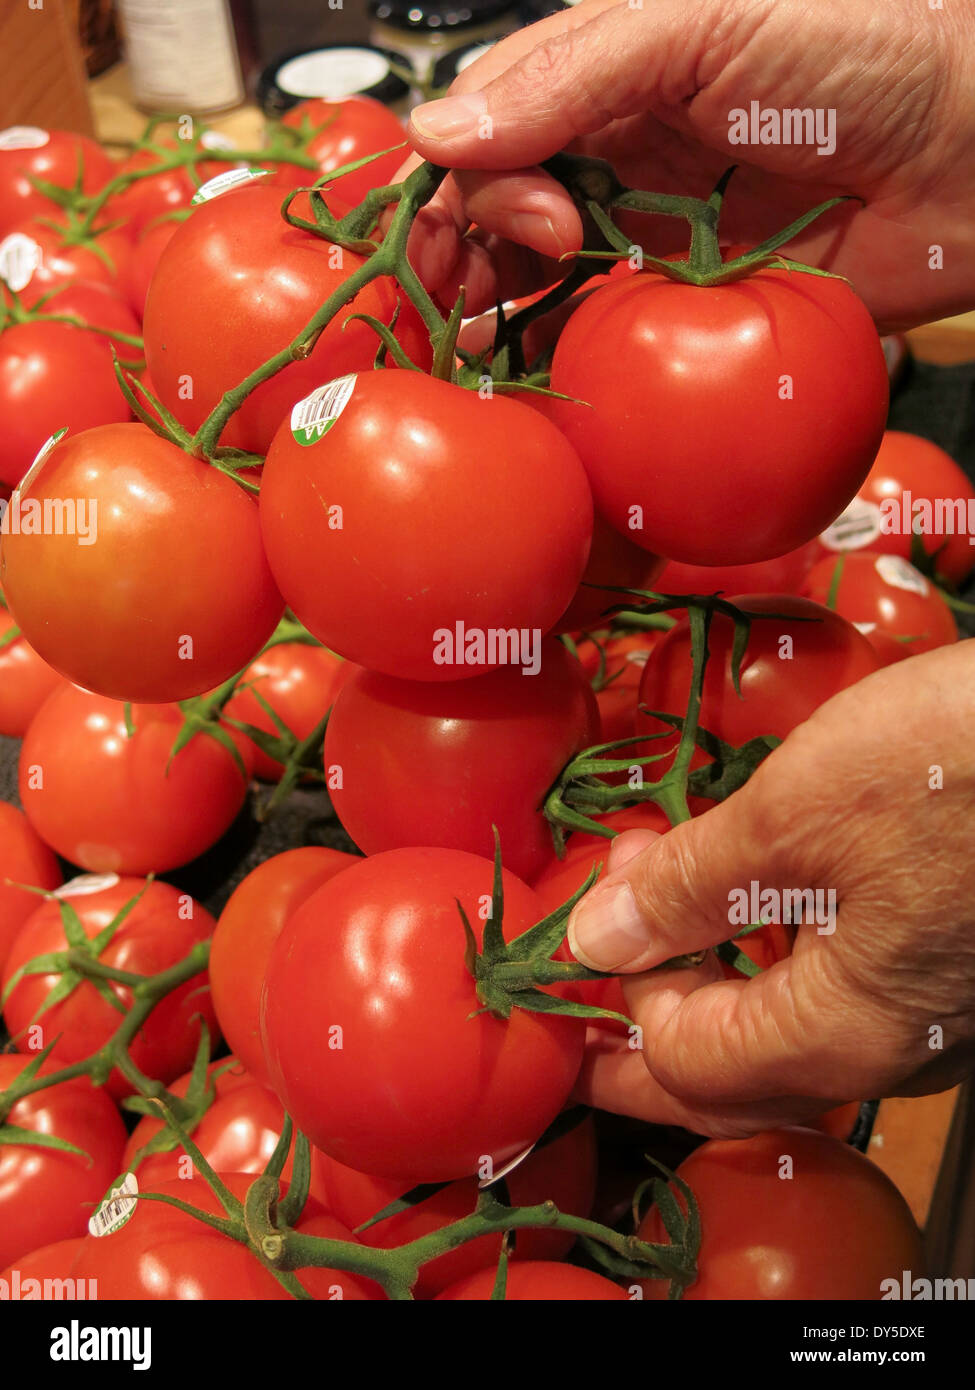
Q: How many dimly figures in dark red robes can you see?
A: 0